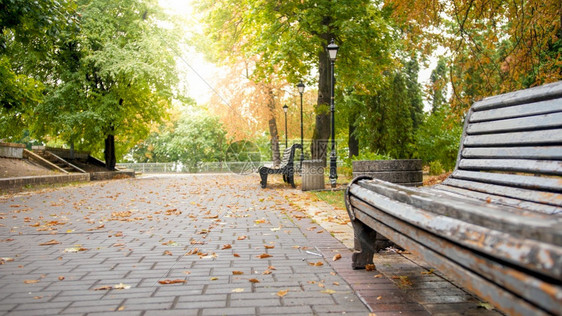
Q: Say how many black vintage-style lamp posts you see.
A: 3